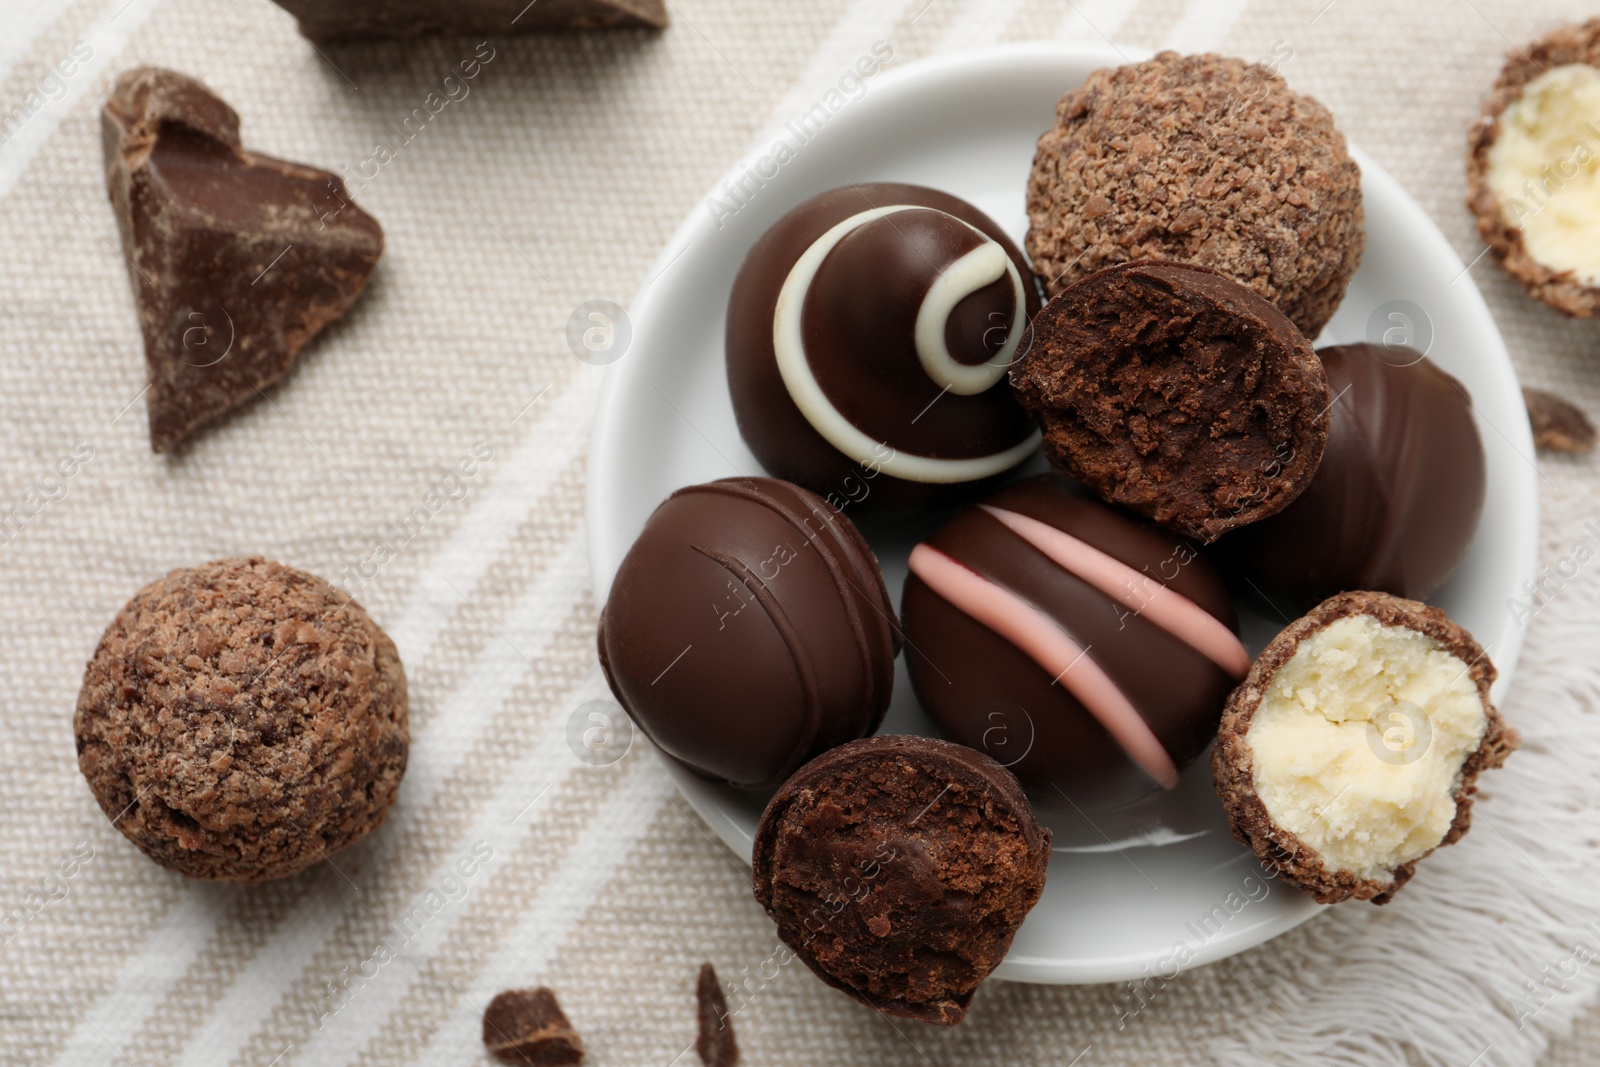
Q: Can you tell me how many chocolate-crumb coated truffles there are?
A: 4